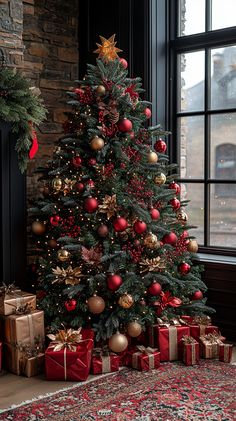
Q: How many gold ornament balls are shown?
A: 14